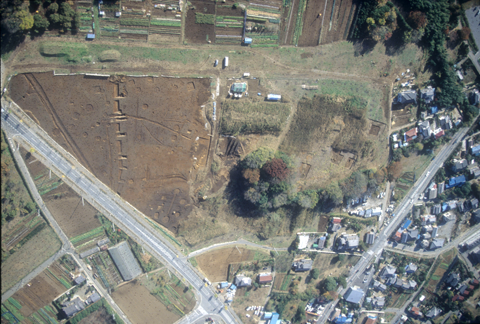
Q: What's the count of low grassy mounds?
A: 2